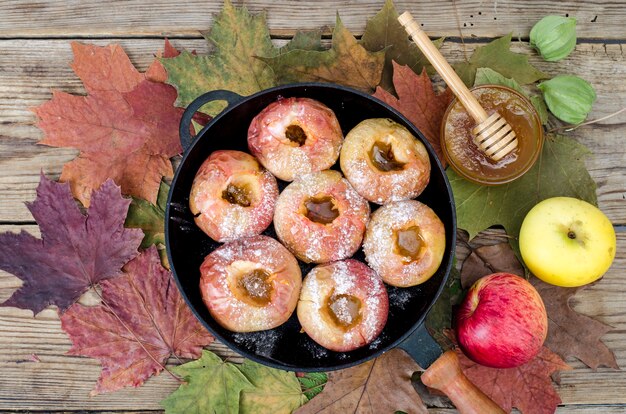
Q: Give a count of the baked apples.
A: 7